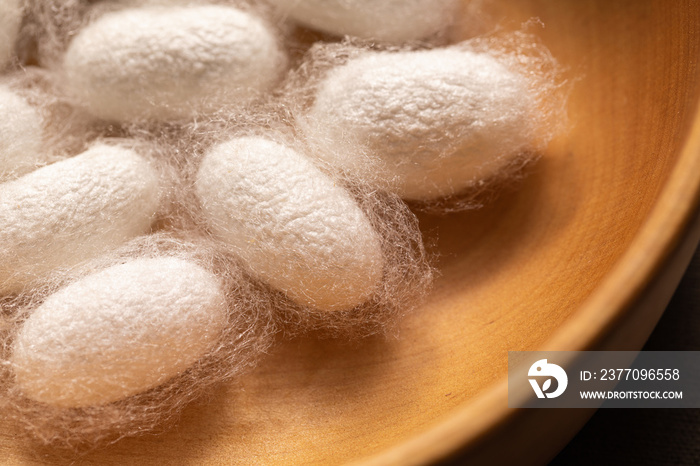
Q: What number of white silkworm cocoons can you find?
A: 8